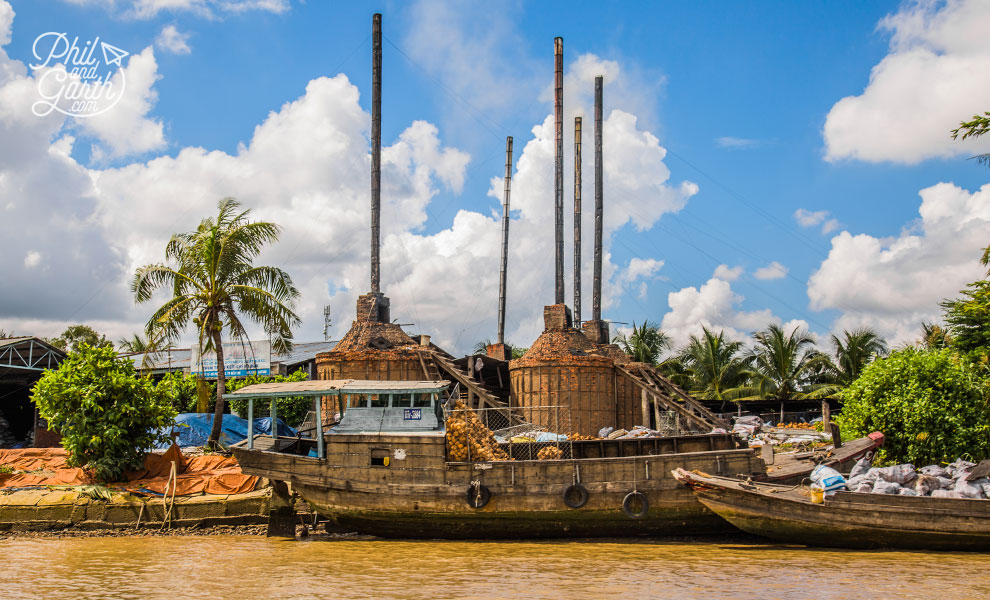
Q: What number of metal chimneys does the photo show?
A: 5